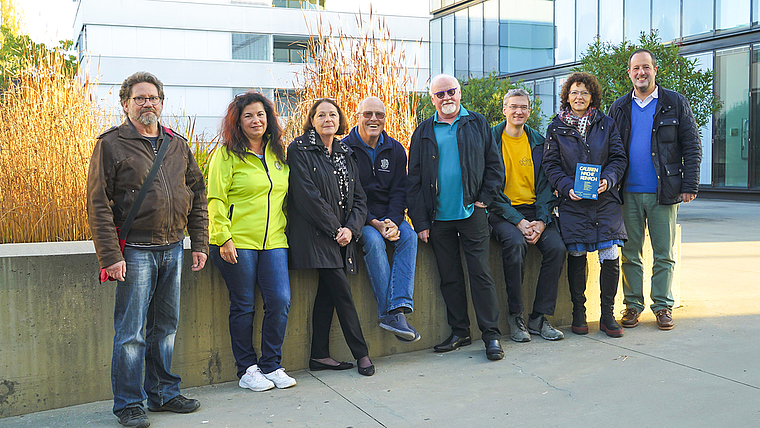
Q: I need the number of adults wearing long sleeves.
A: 8